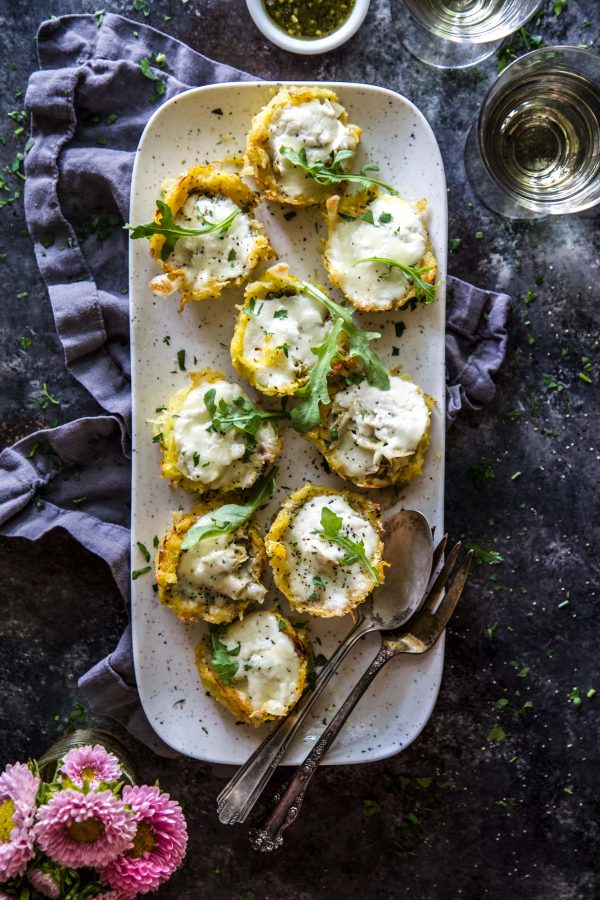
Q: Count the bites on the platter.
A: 9